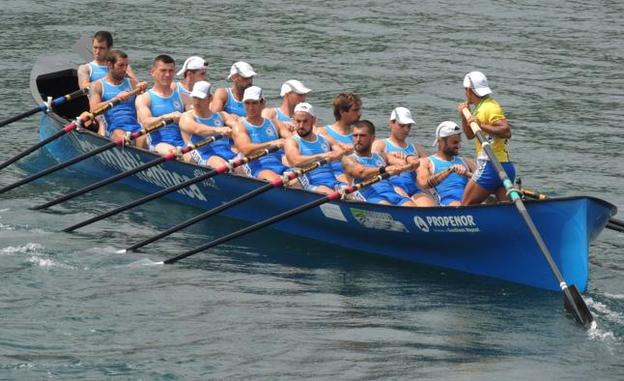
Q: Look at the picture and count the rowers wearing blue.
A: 13